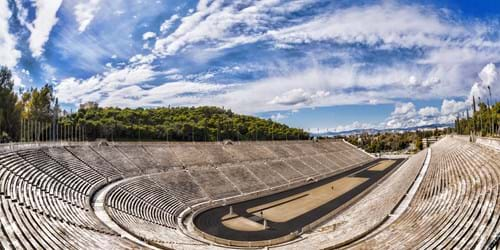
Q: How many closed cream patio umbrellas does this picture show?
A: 0